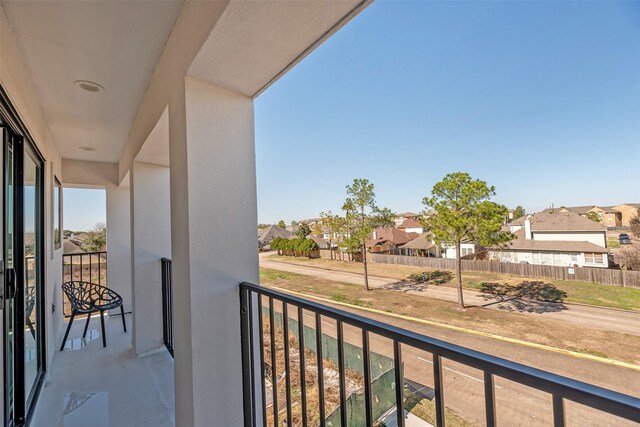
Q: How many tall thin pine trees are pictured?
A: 2